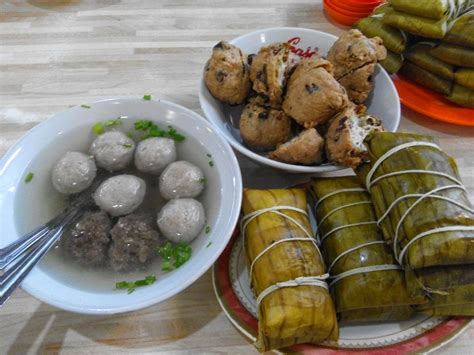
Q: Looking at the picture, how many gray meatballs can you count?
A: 6